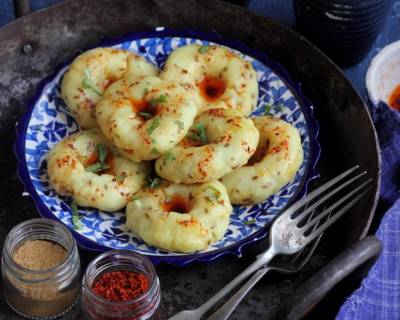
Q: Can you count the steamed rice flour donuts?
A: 7